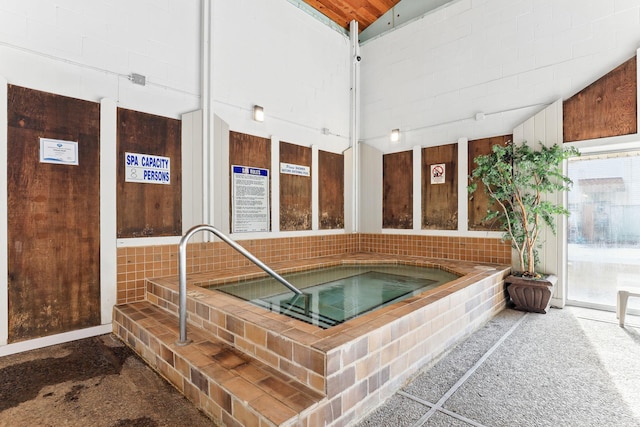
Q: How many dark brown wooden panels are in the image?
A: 9